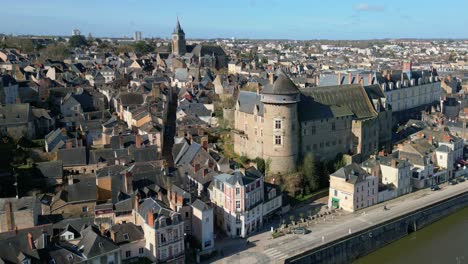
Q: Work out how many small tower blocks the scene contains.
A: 2